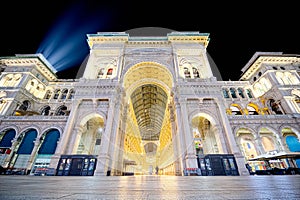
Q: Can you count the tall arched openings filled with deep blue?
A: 3